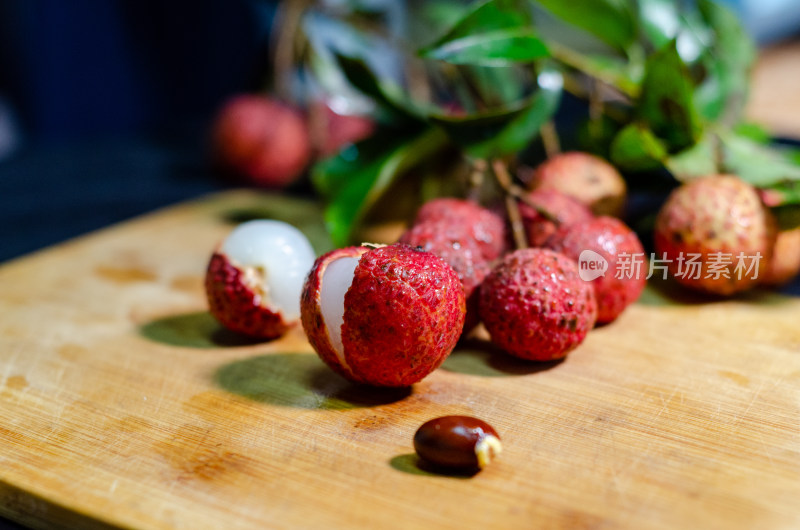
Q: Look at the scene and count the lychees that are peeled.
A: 2